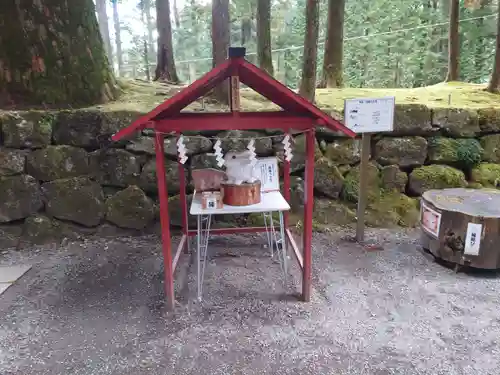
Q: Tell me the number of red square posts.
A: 4